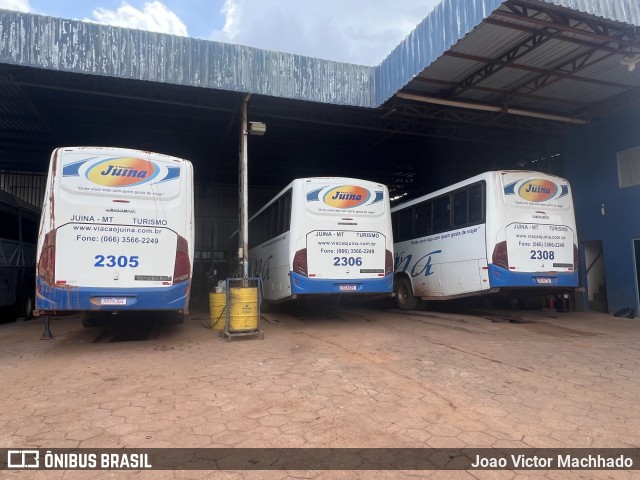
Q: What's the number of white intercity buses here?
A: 3